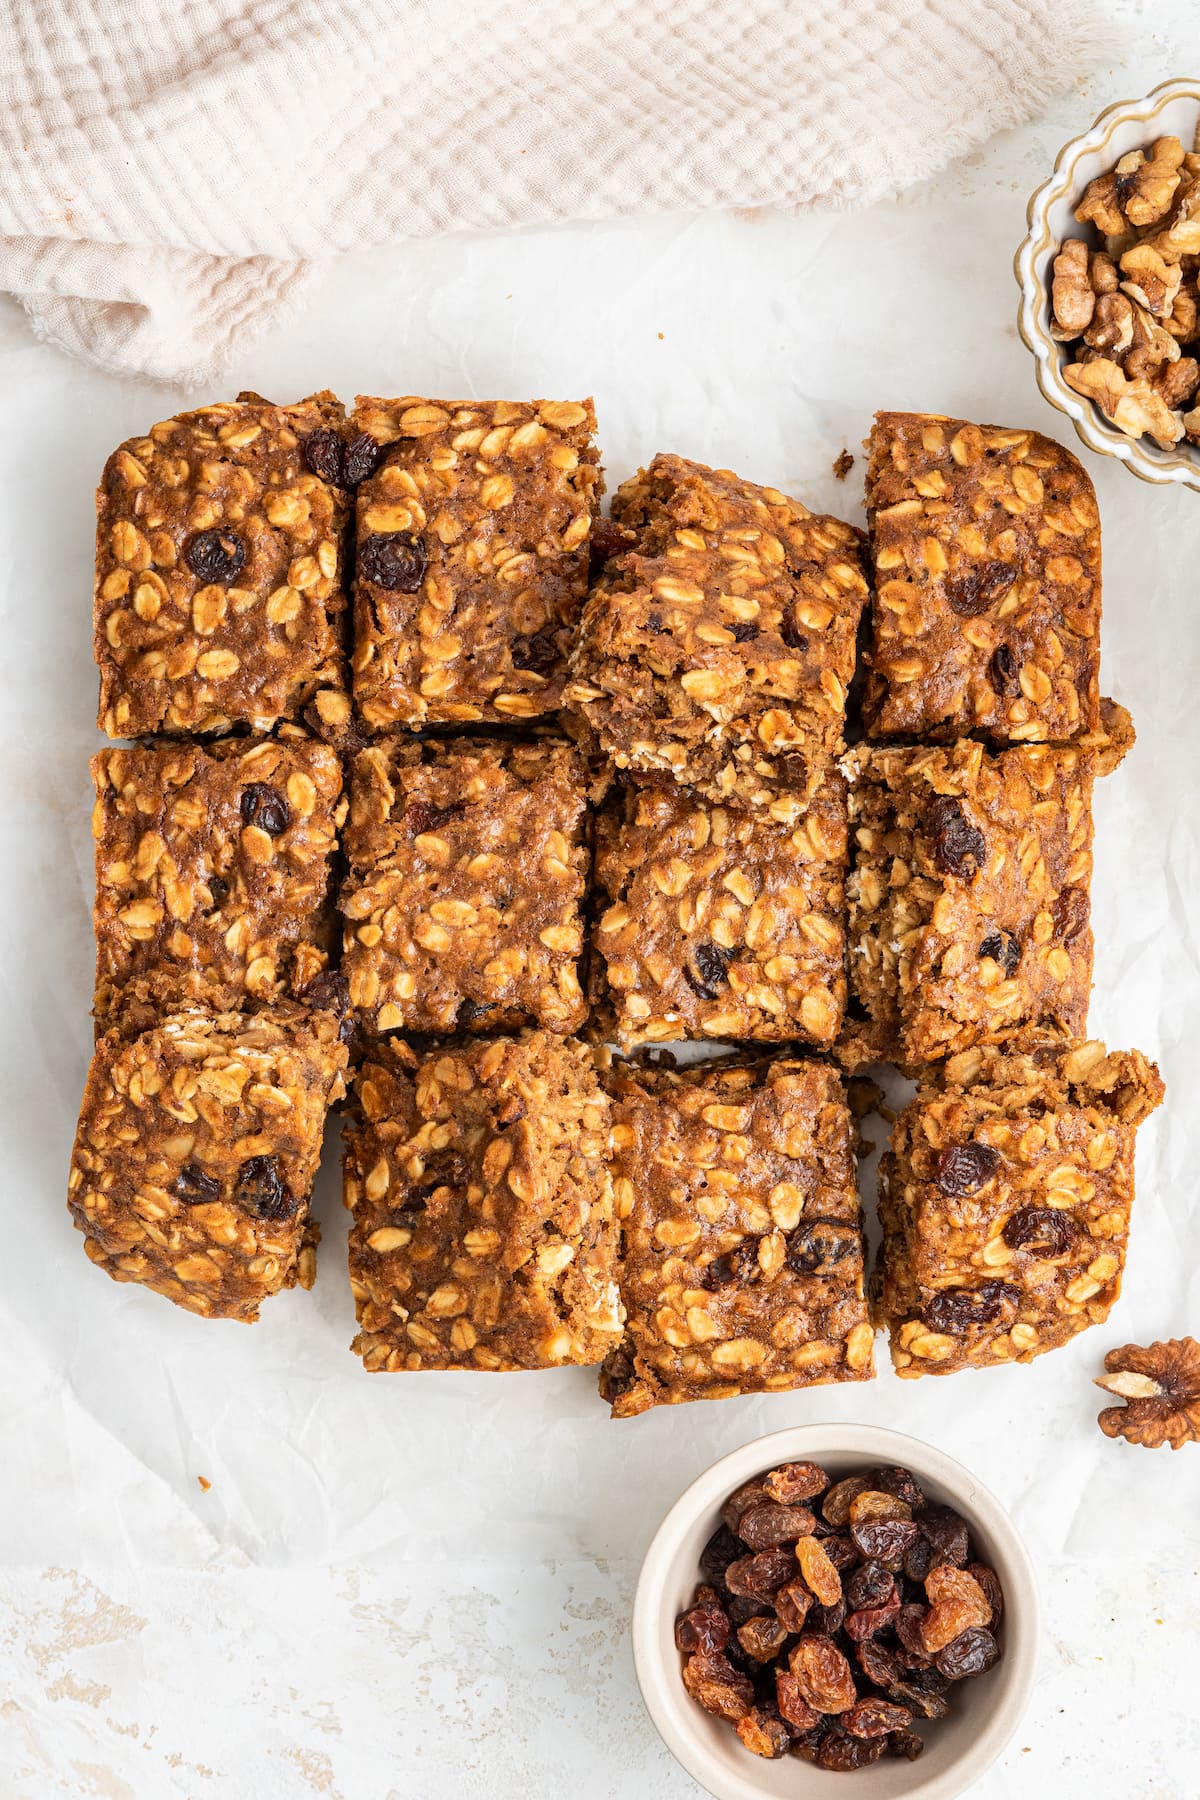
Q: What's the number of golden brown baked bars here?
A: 12